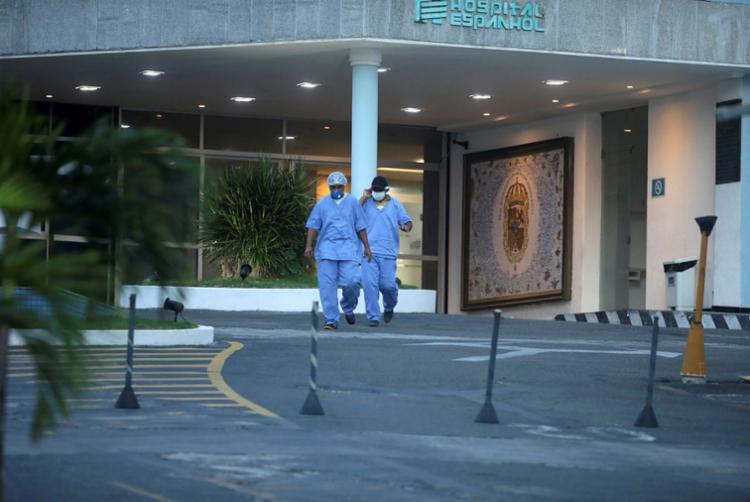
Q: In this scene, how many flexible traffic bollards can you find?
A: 4